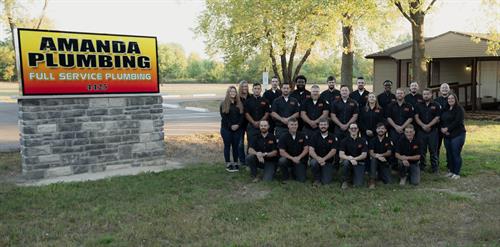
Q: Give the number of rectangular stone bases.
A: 1